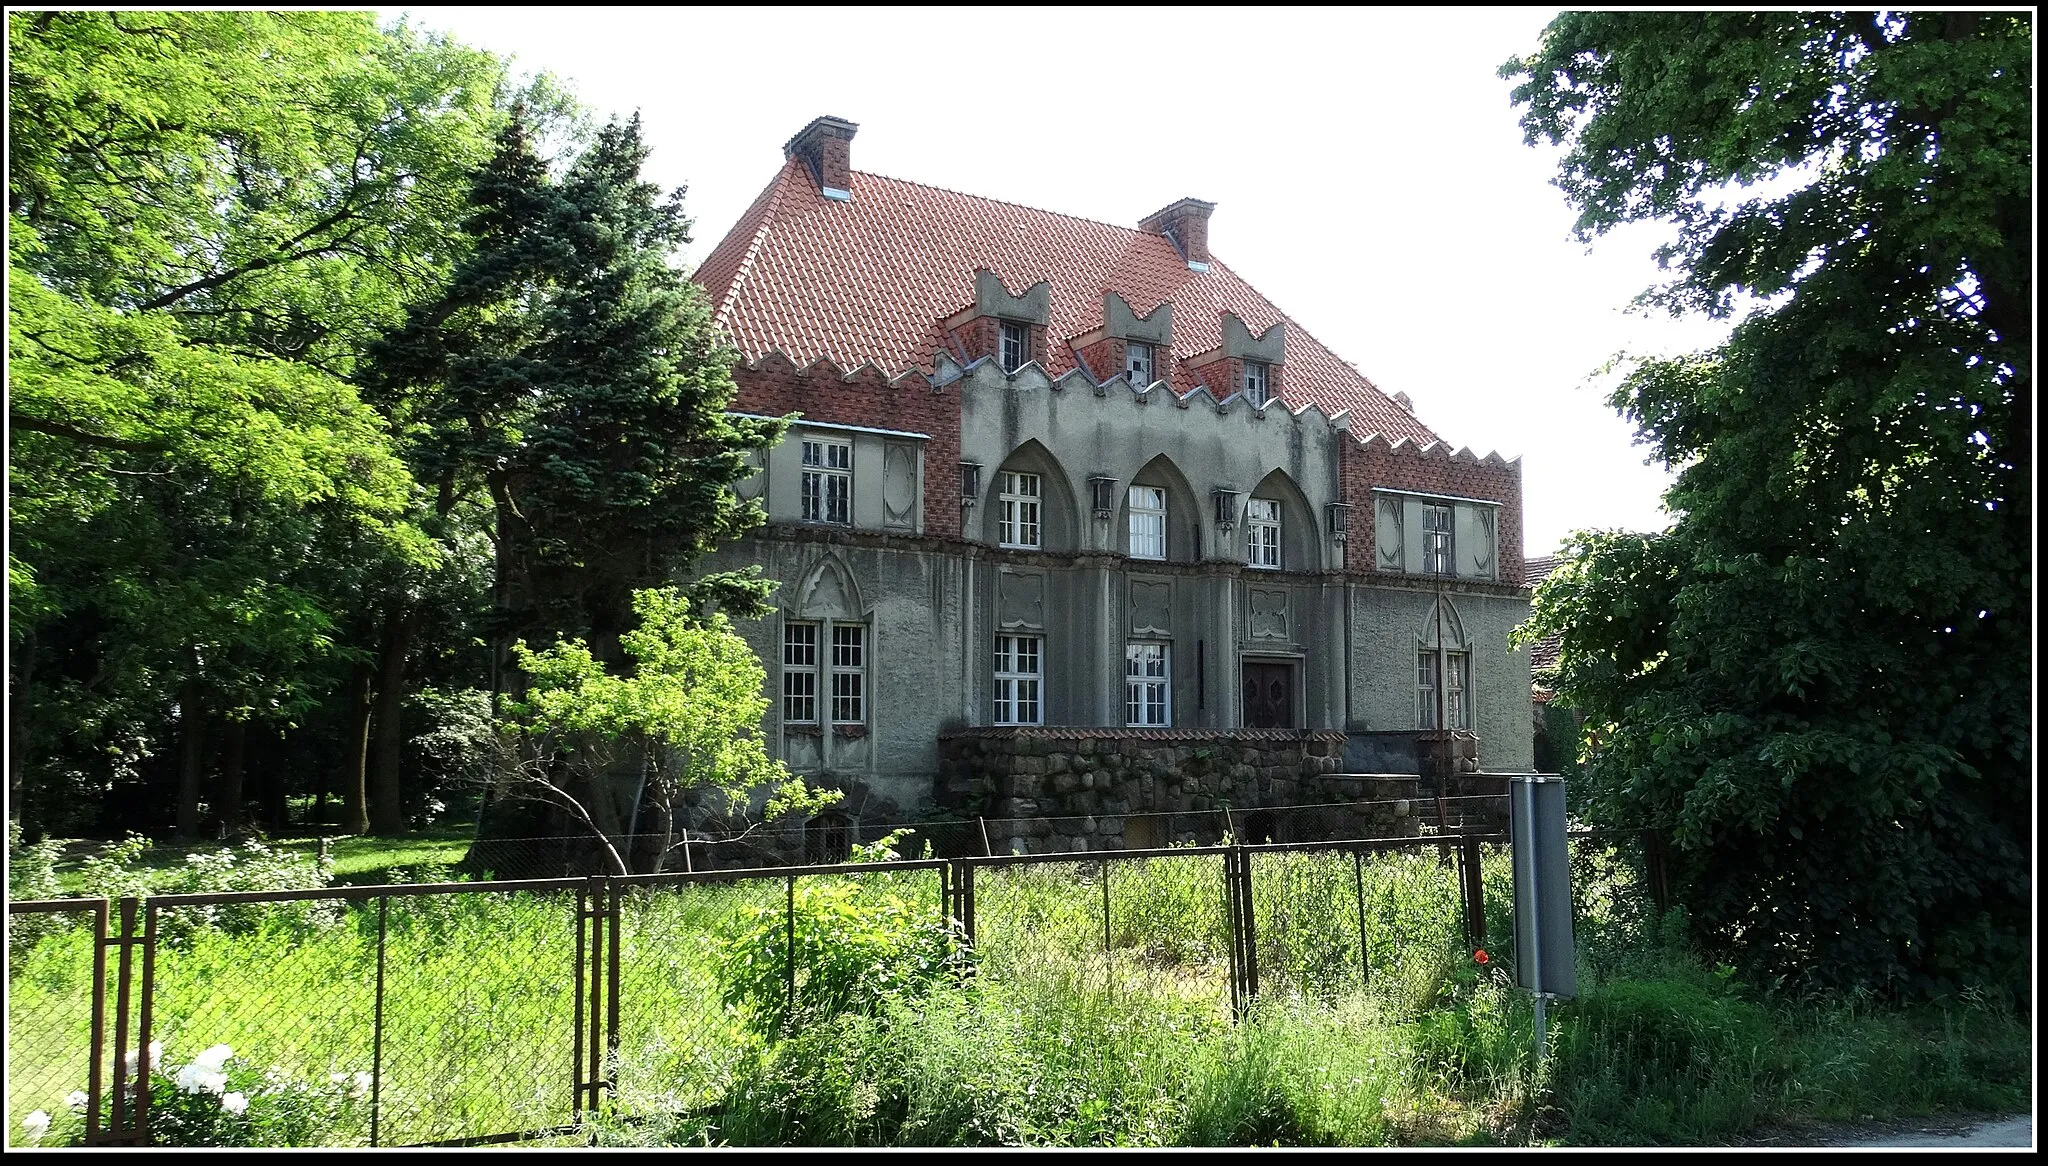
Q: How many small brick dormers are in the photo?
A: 3